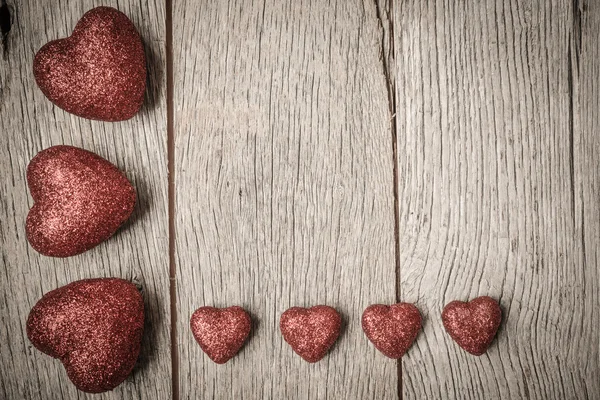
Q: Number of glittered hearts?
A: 7